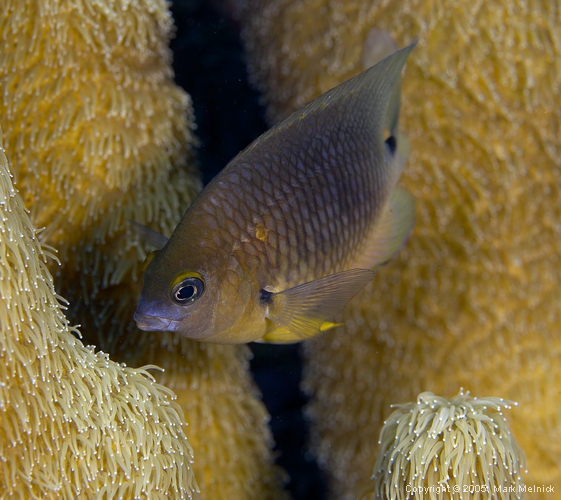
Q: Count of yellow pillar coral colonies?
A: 4